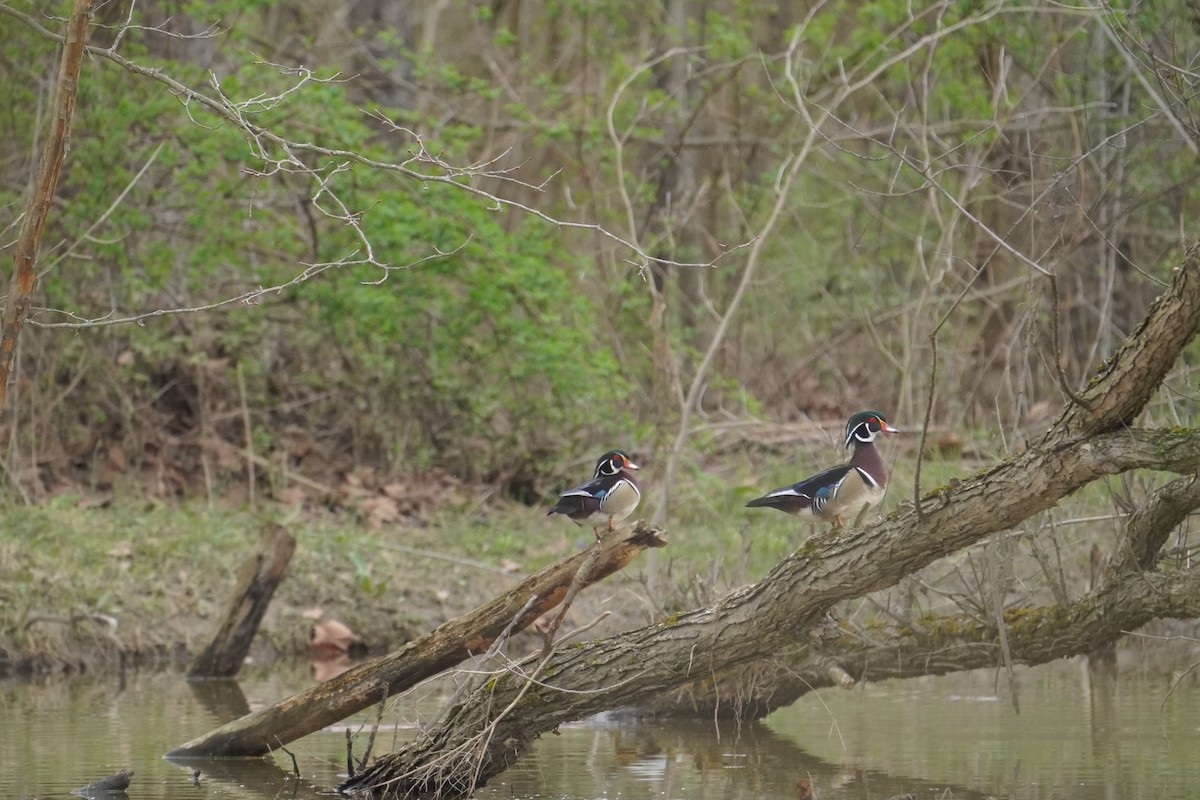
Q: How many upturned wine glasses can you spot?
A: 0